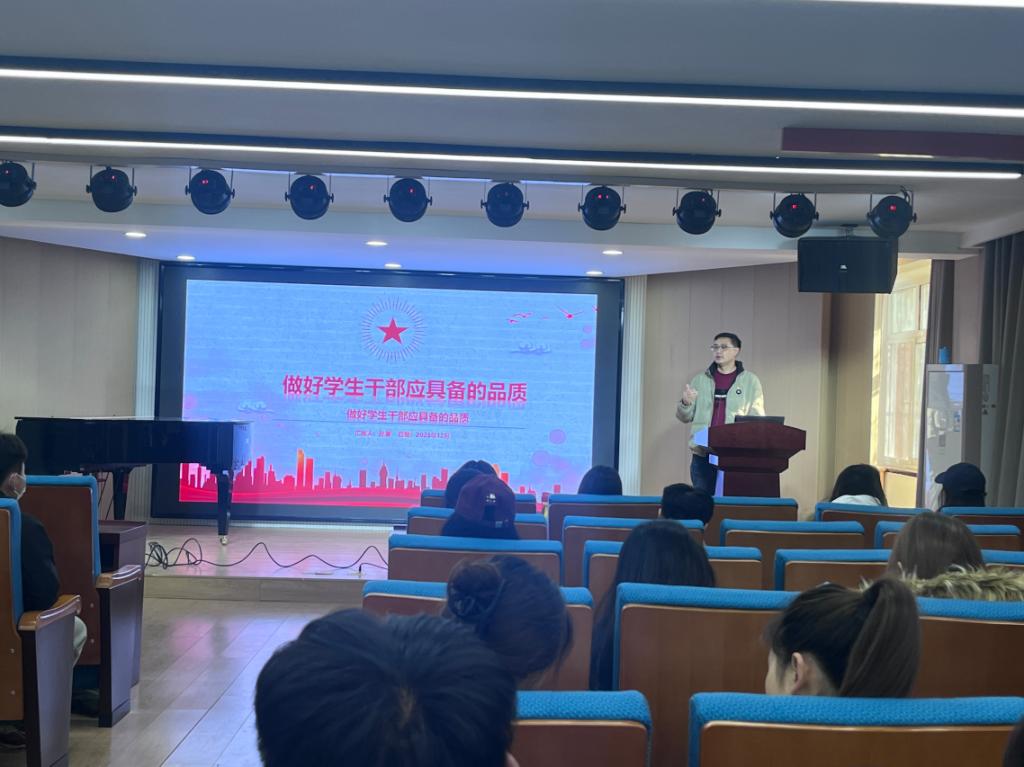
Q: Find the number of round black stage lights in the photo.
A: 10